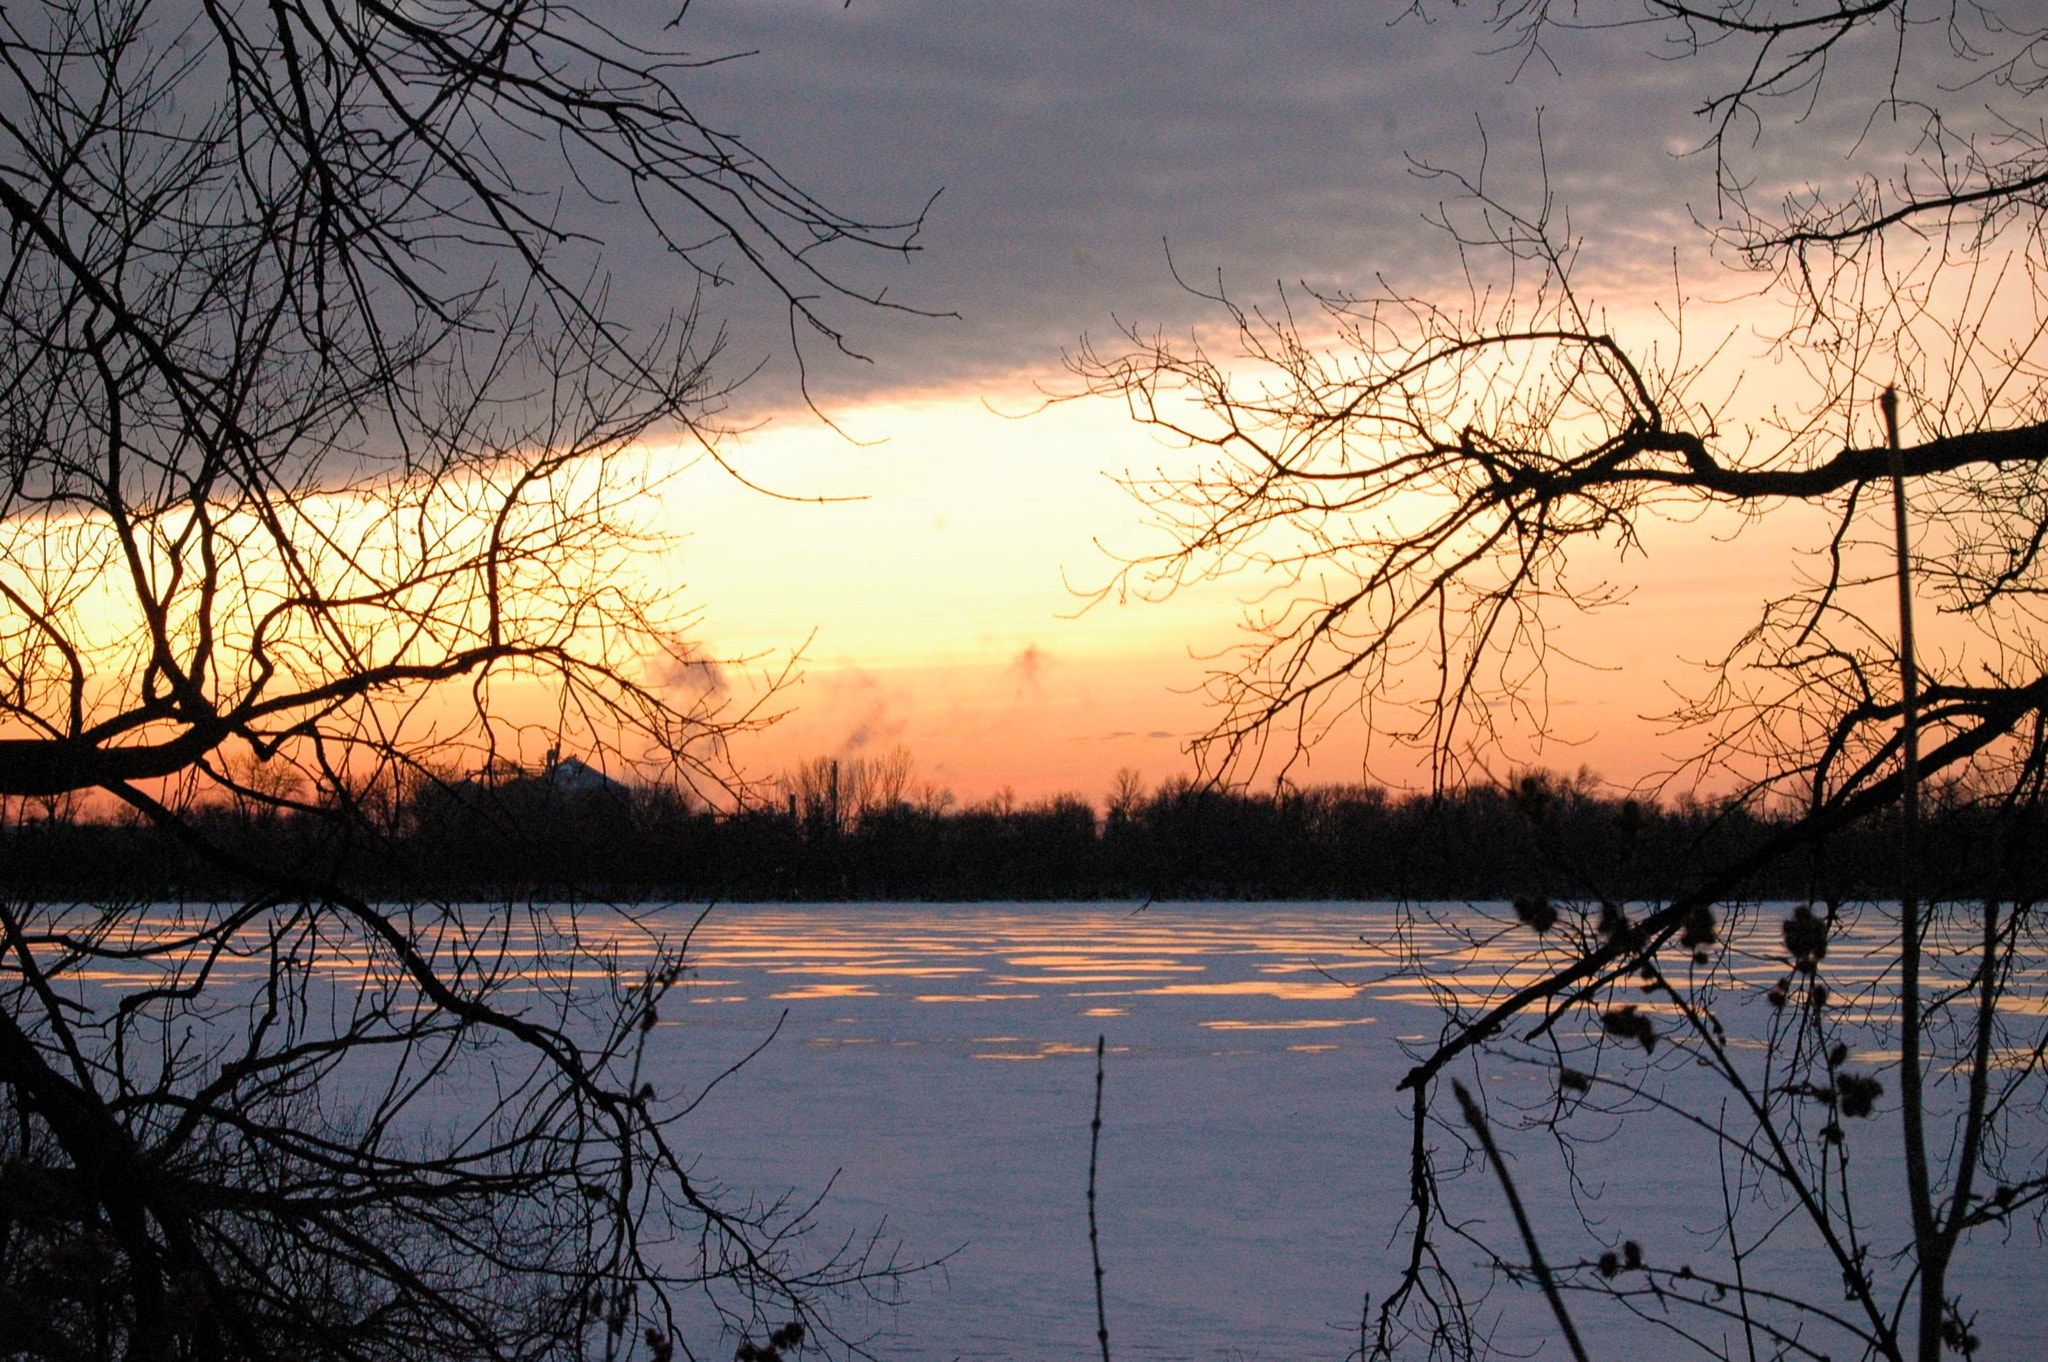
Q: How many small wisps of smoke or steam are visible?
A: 3